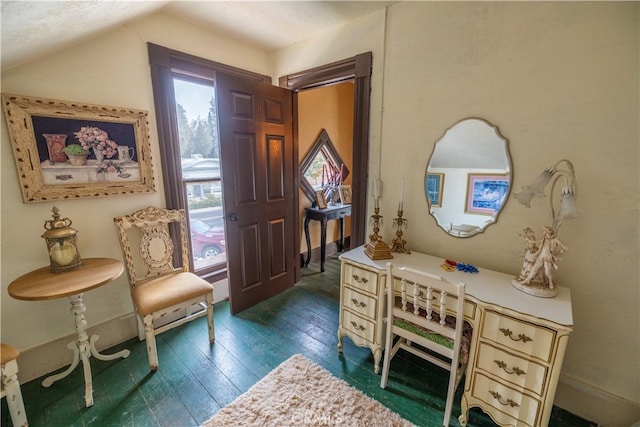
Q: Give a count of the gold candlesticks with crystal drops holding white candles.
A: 2